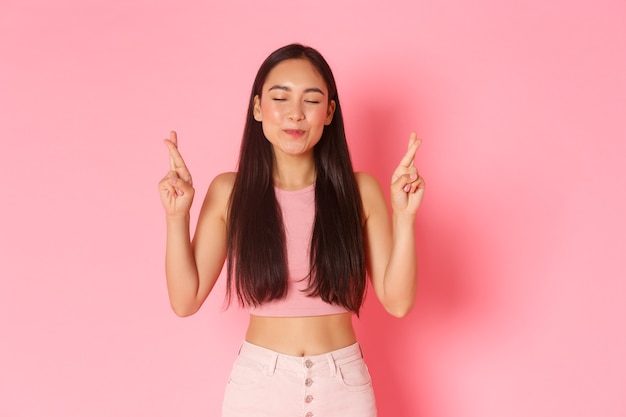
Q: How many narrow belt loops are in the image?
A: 2